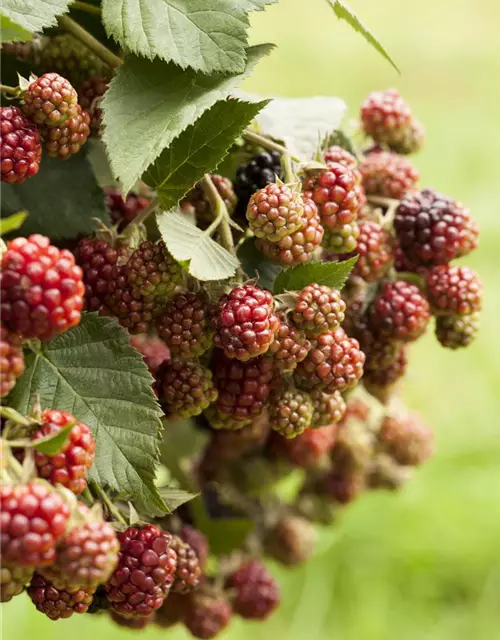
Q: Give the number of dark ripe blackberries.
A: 1